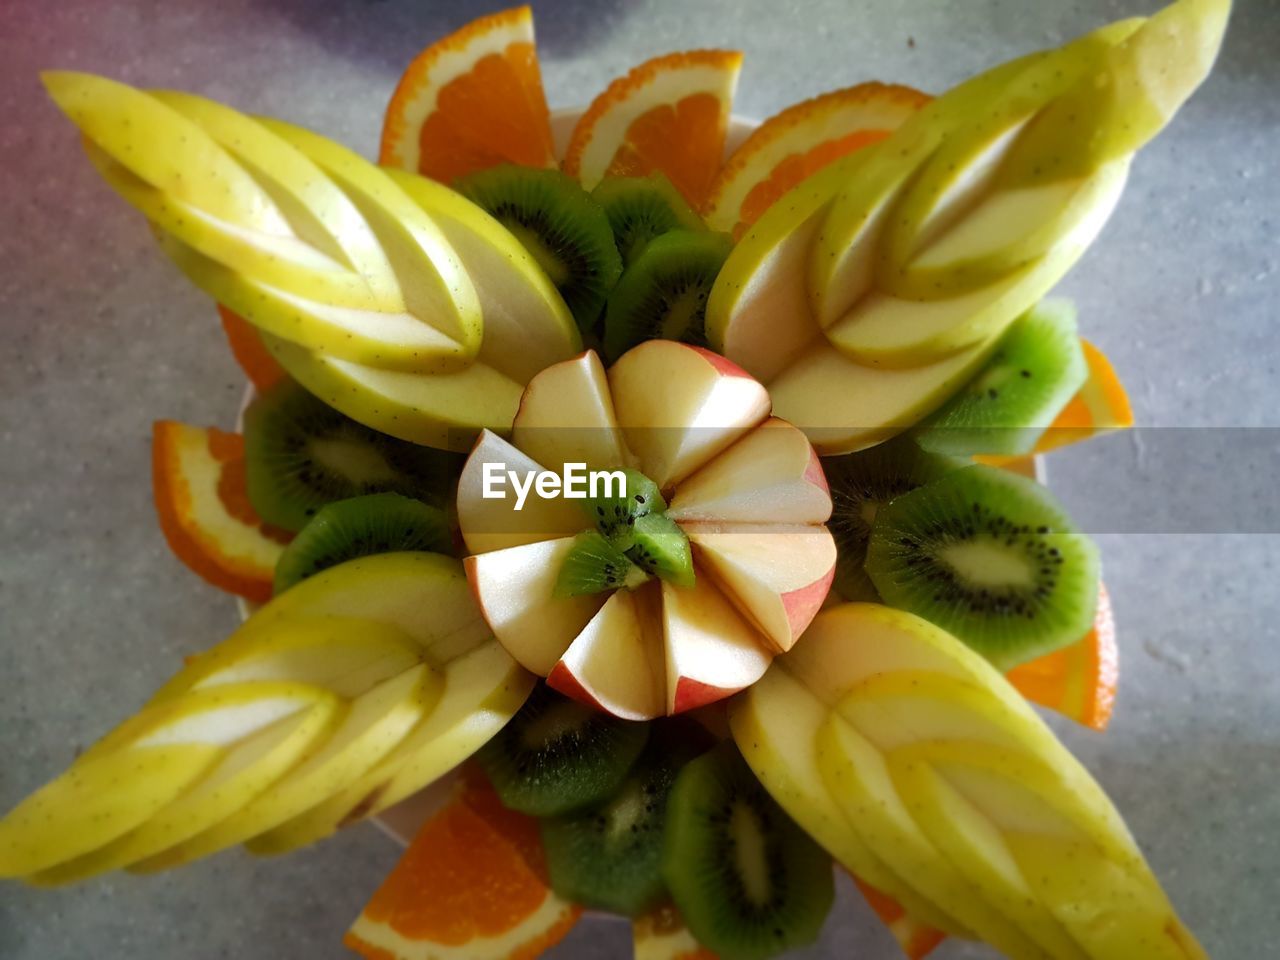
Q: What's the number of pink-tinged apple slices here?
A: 8